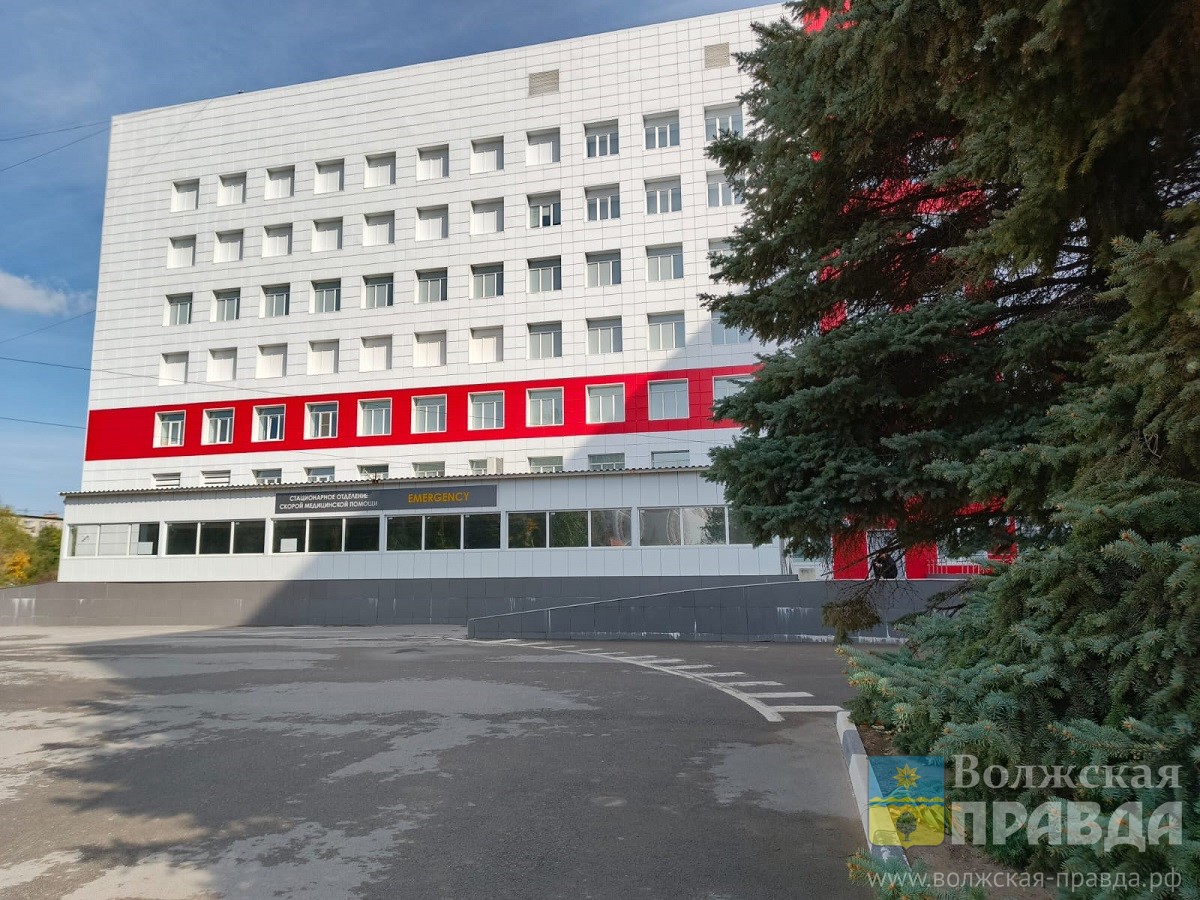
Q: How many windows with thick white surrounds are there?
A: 11